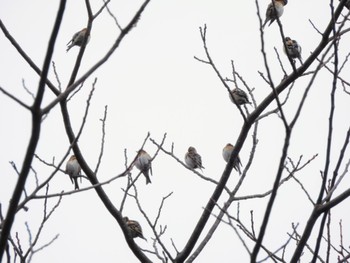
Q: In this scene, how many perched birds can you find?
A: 9